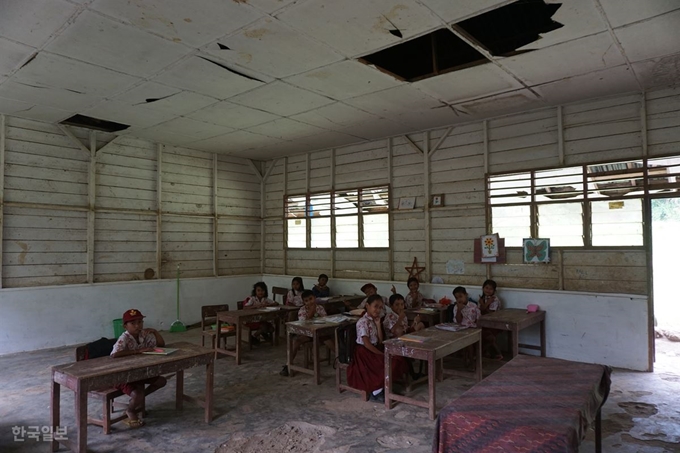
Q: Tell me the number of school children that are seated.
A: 11